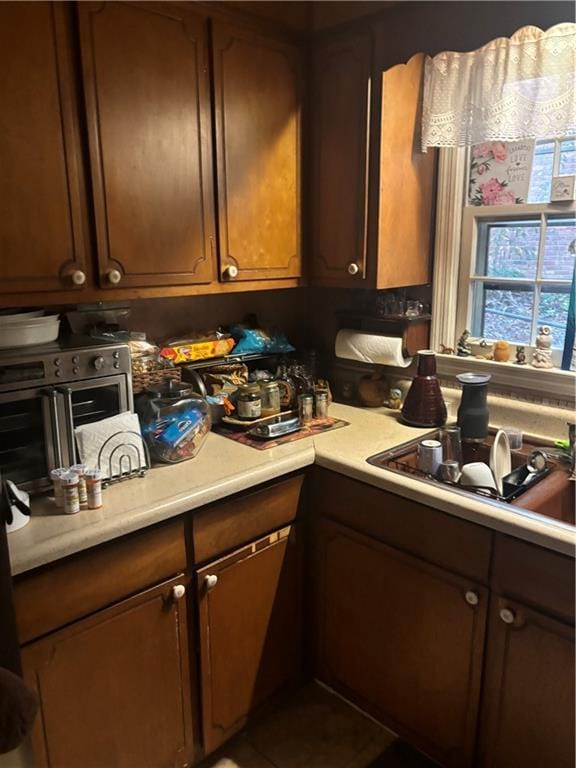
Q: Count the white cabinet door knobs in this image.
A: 8